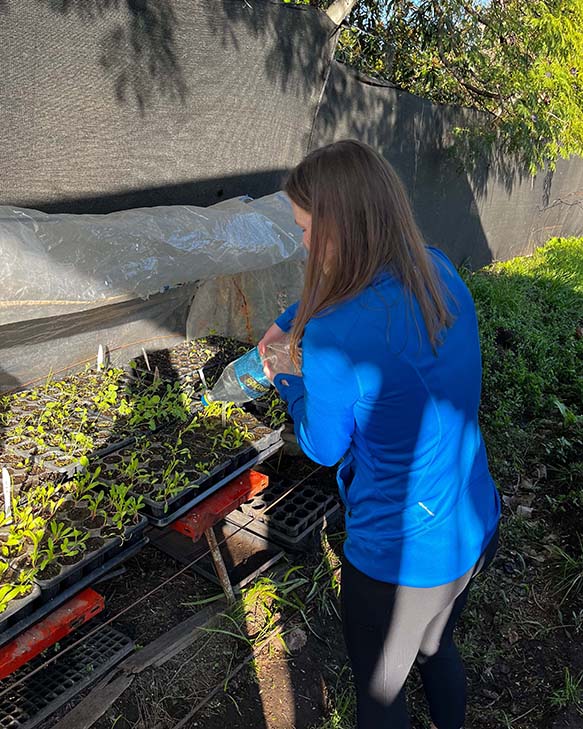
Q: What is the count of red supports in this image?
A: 2